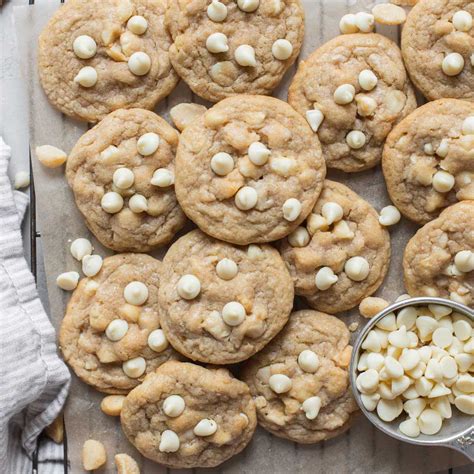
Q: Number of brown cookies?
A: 13